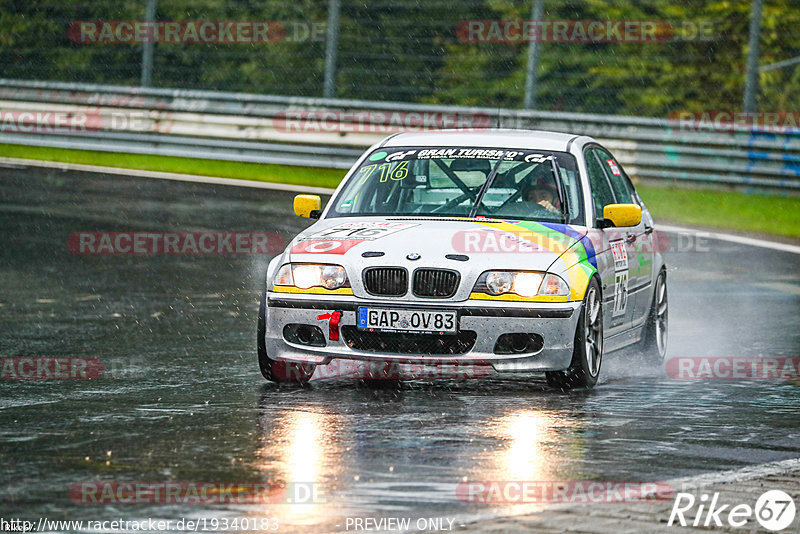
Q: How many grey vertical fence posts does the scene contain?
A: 4